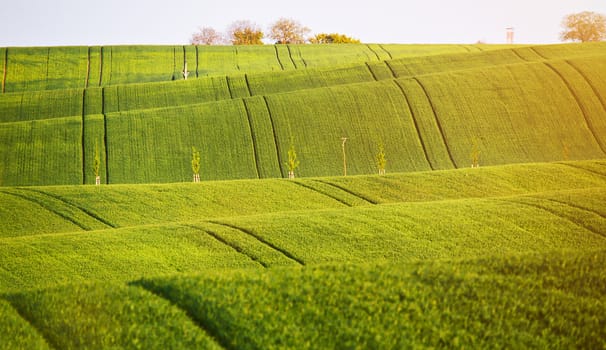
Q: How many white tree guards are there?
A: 5